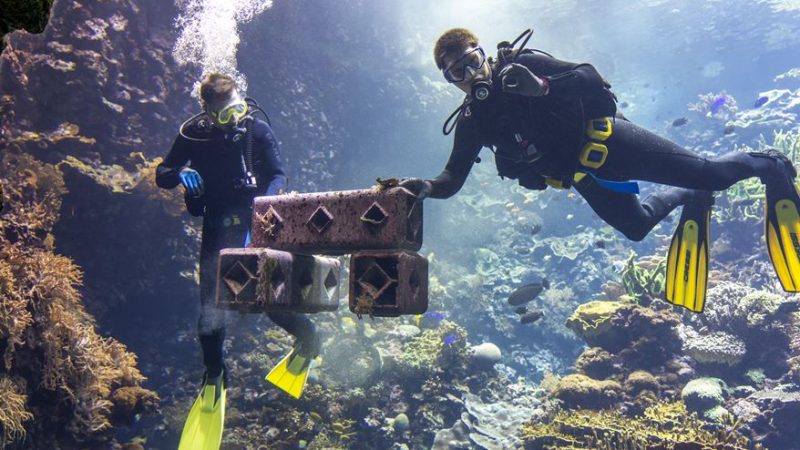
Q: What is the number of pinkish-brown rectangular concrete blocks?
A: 3